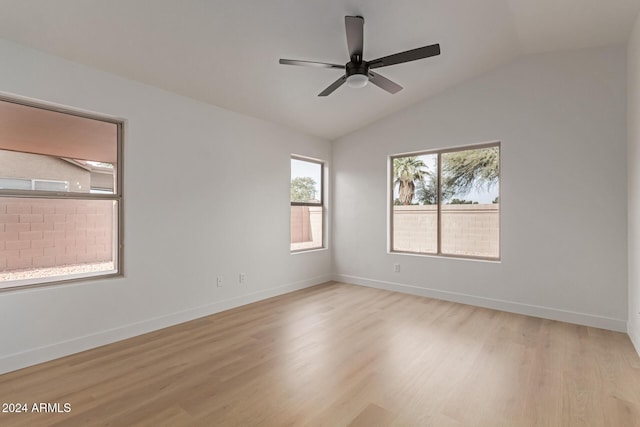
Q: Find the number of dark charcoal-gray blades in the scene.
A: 5